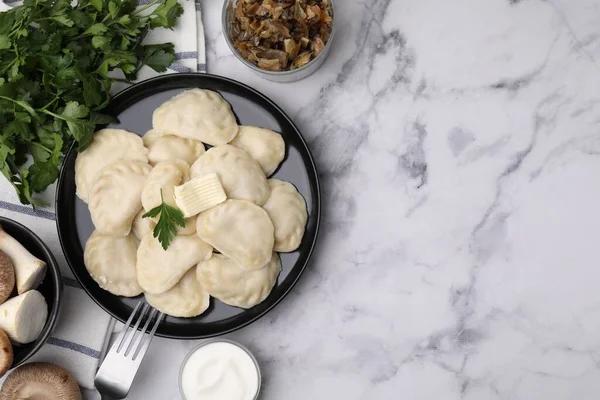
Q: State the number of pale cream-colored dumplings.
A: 14